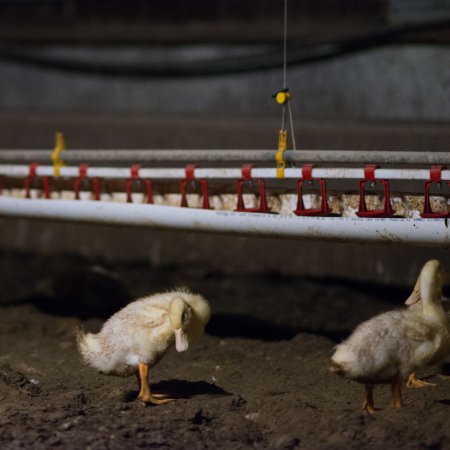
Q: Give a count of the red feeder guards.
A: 8